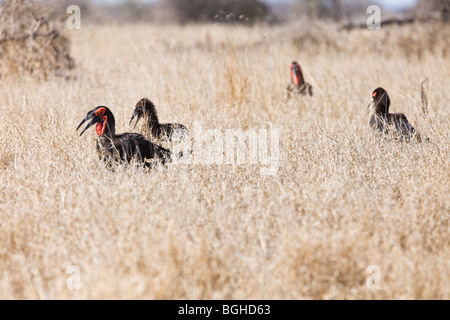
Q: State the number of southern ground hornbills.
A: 4